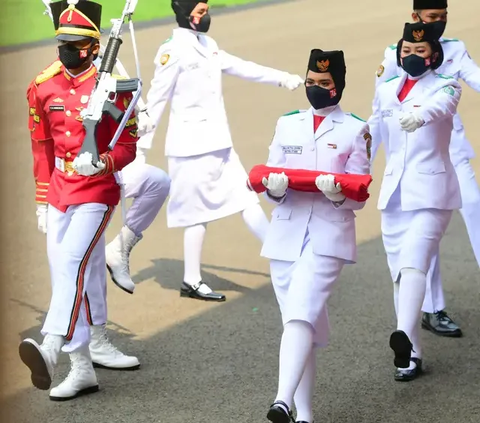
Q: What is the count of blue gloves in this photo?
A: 0